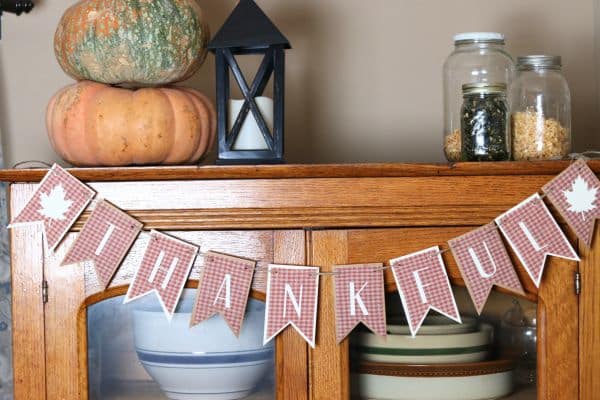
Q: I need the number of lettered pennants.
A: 8